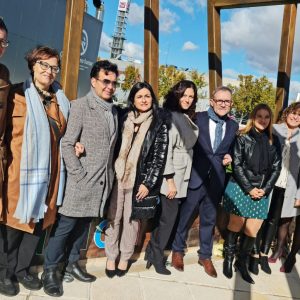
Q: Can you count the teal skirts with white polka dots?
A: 1